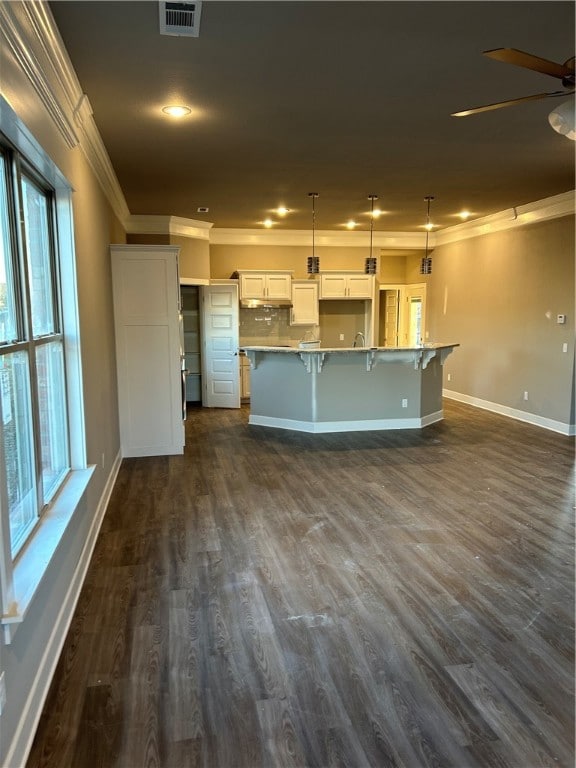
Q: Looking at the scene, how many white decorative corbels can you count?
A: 7